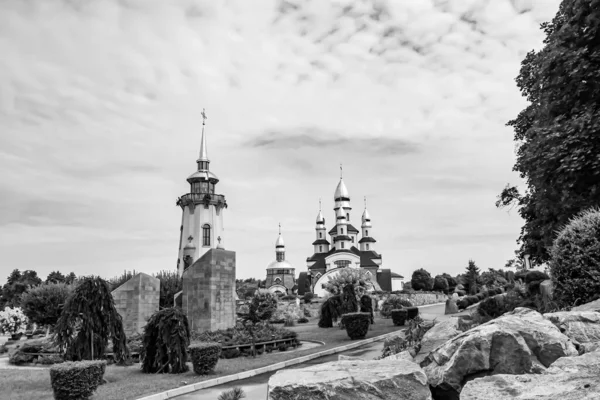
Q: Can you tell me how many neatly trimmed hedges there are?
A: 5